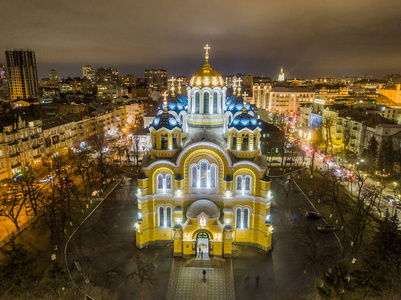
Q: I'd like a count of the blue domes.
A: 6